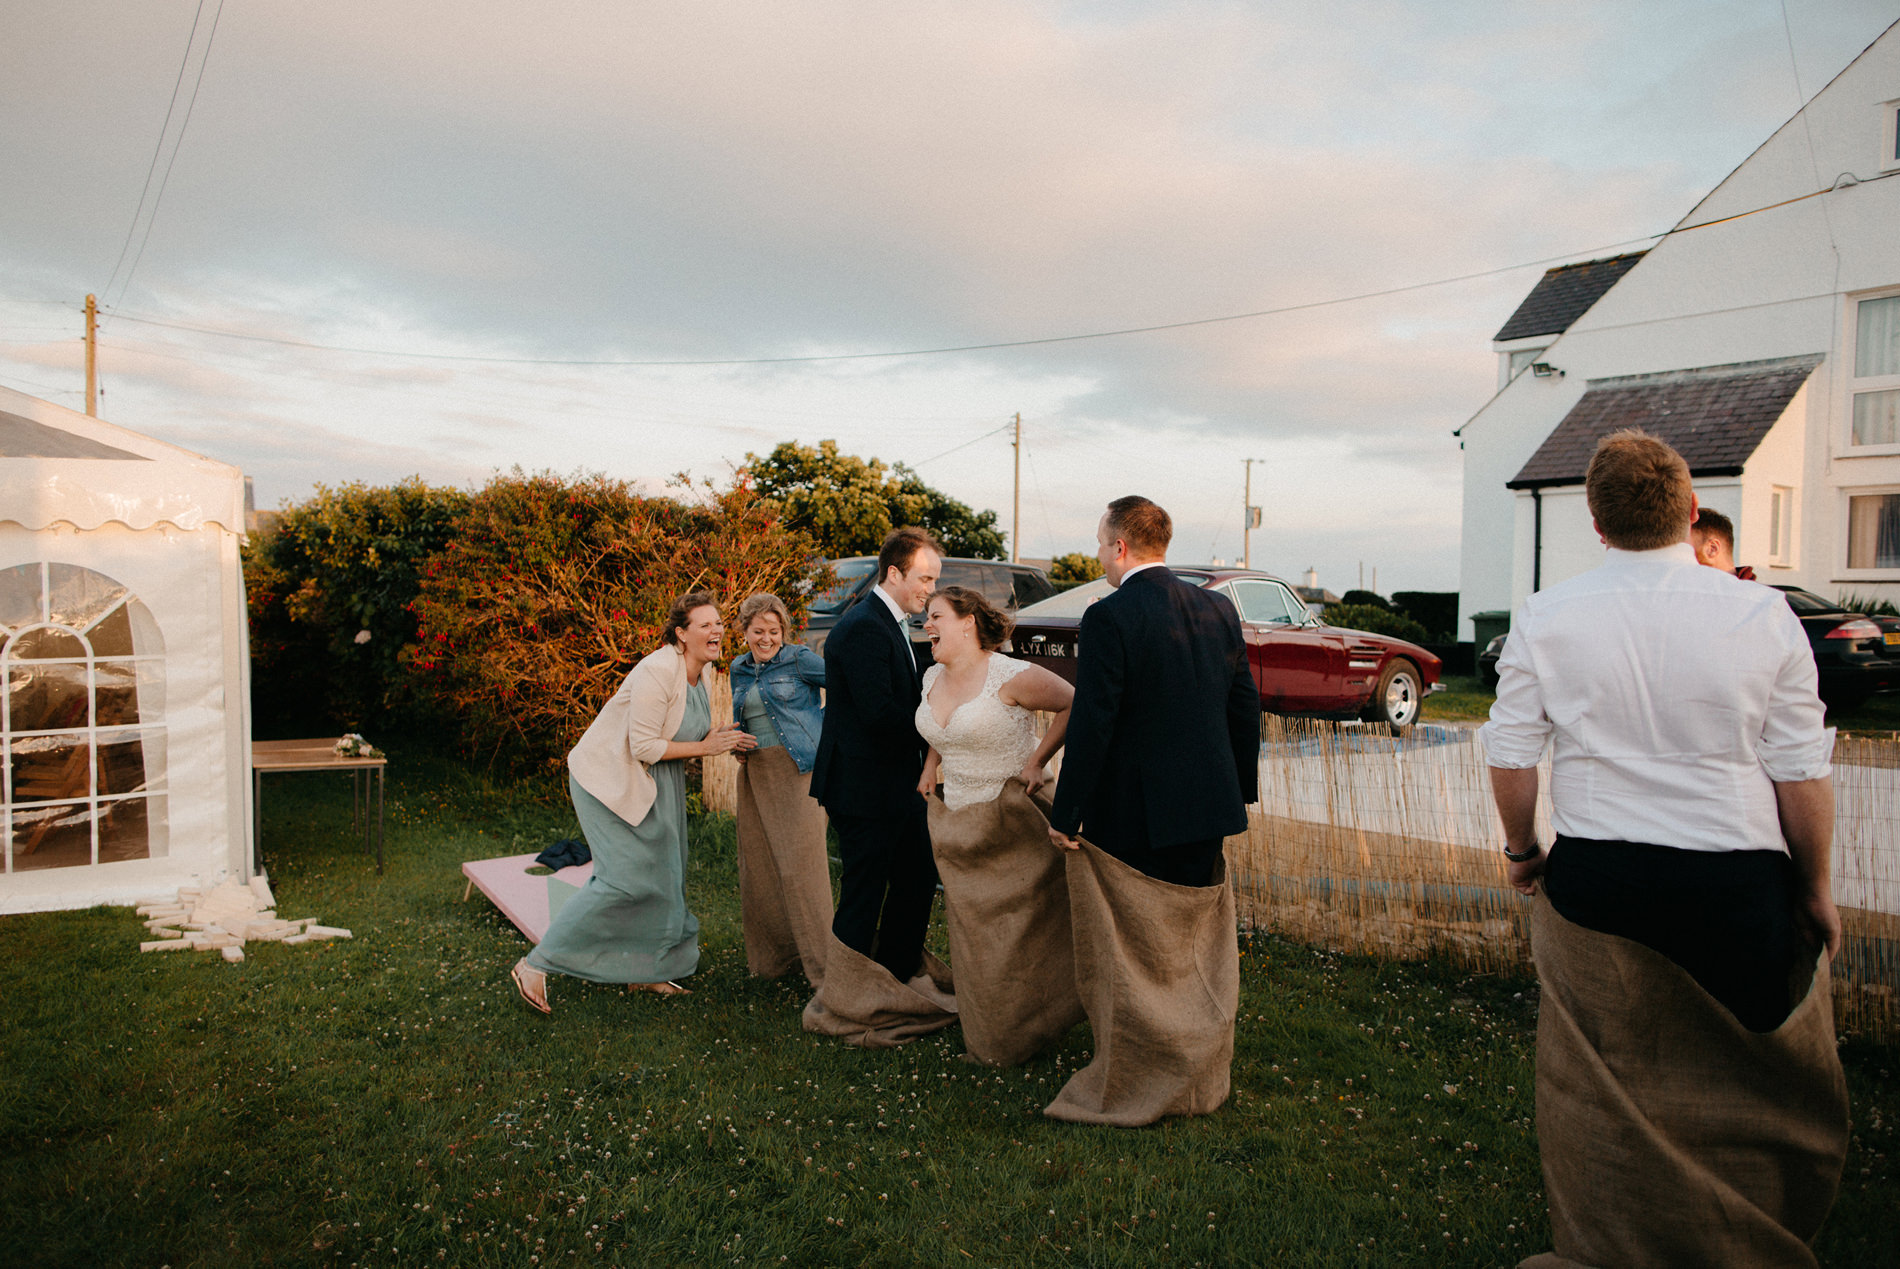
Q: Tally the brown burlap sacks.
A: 5